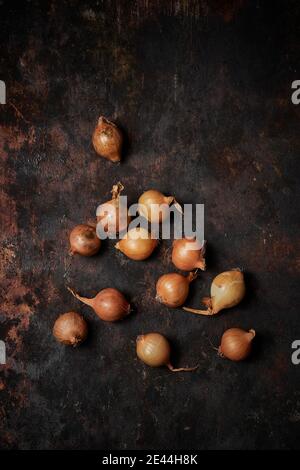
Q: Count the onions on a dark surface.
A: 12